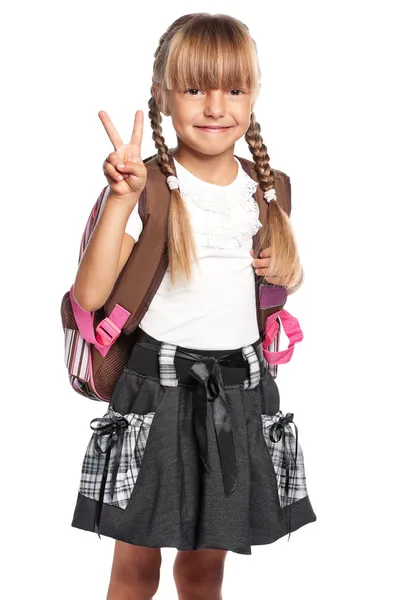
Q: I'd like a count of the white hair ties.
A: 2